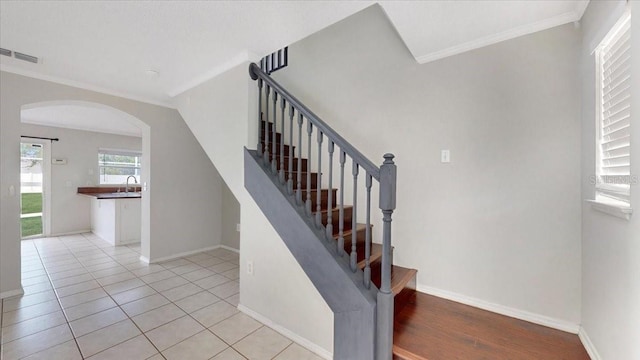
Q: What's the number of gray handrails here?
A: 1